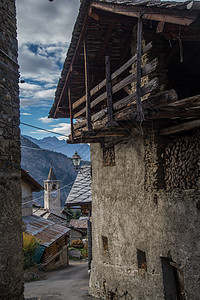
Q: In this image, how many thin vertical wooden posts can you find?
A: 4